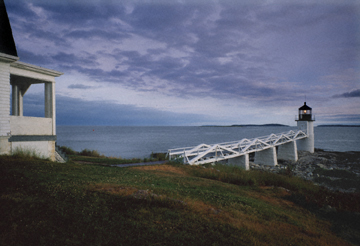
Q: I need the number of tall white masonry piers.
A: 3